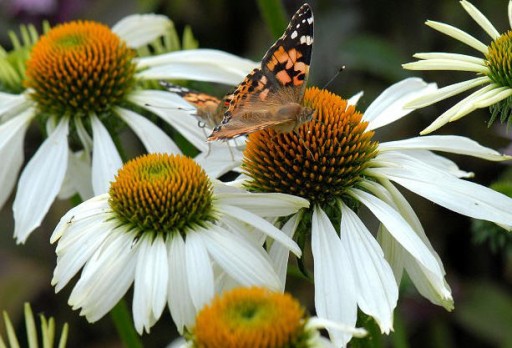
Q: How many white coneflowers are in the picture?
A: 5